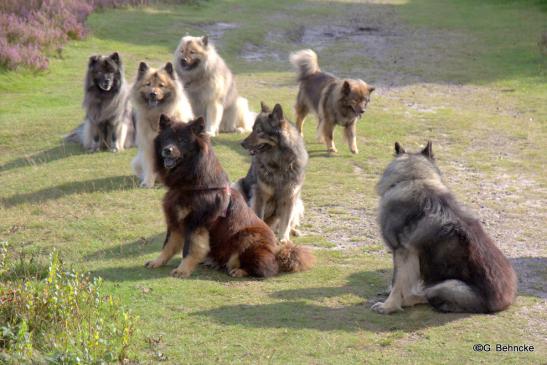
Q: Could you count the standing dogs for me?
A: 1